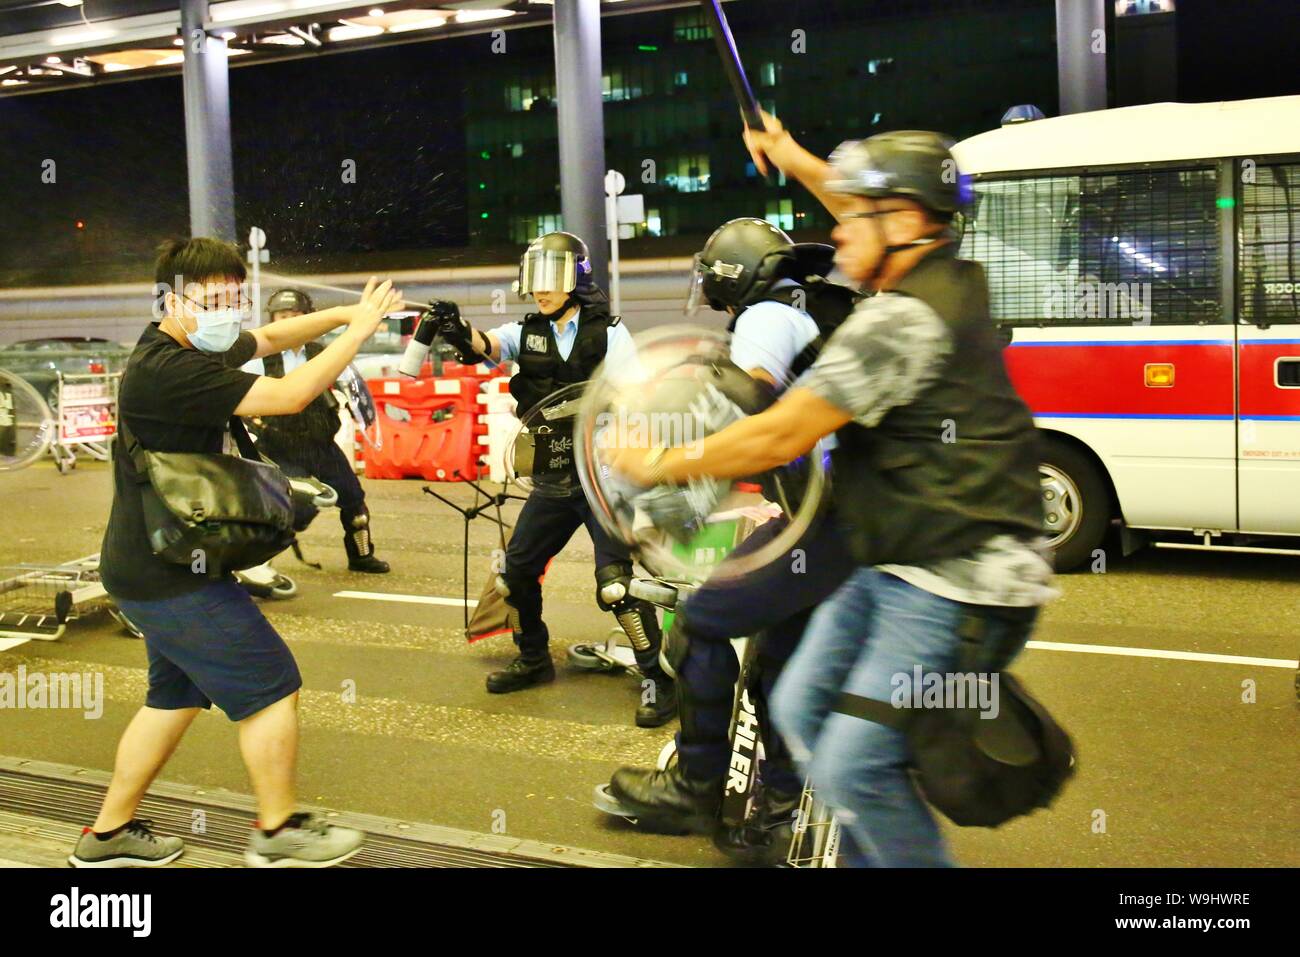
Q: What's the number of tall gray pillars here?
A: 3